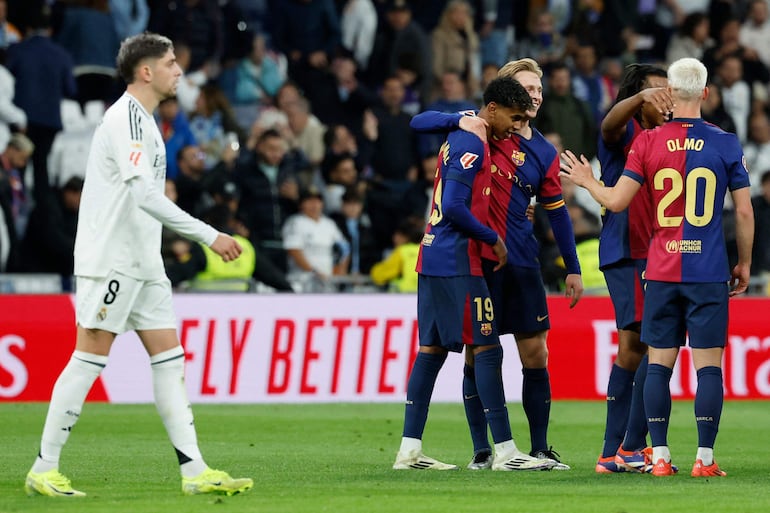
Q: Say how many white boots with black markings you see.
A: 2